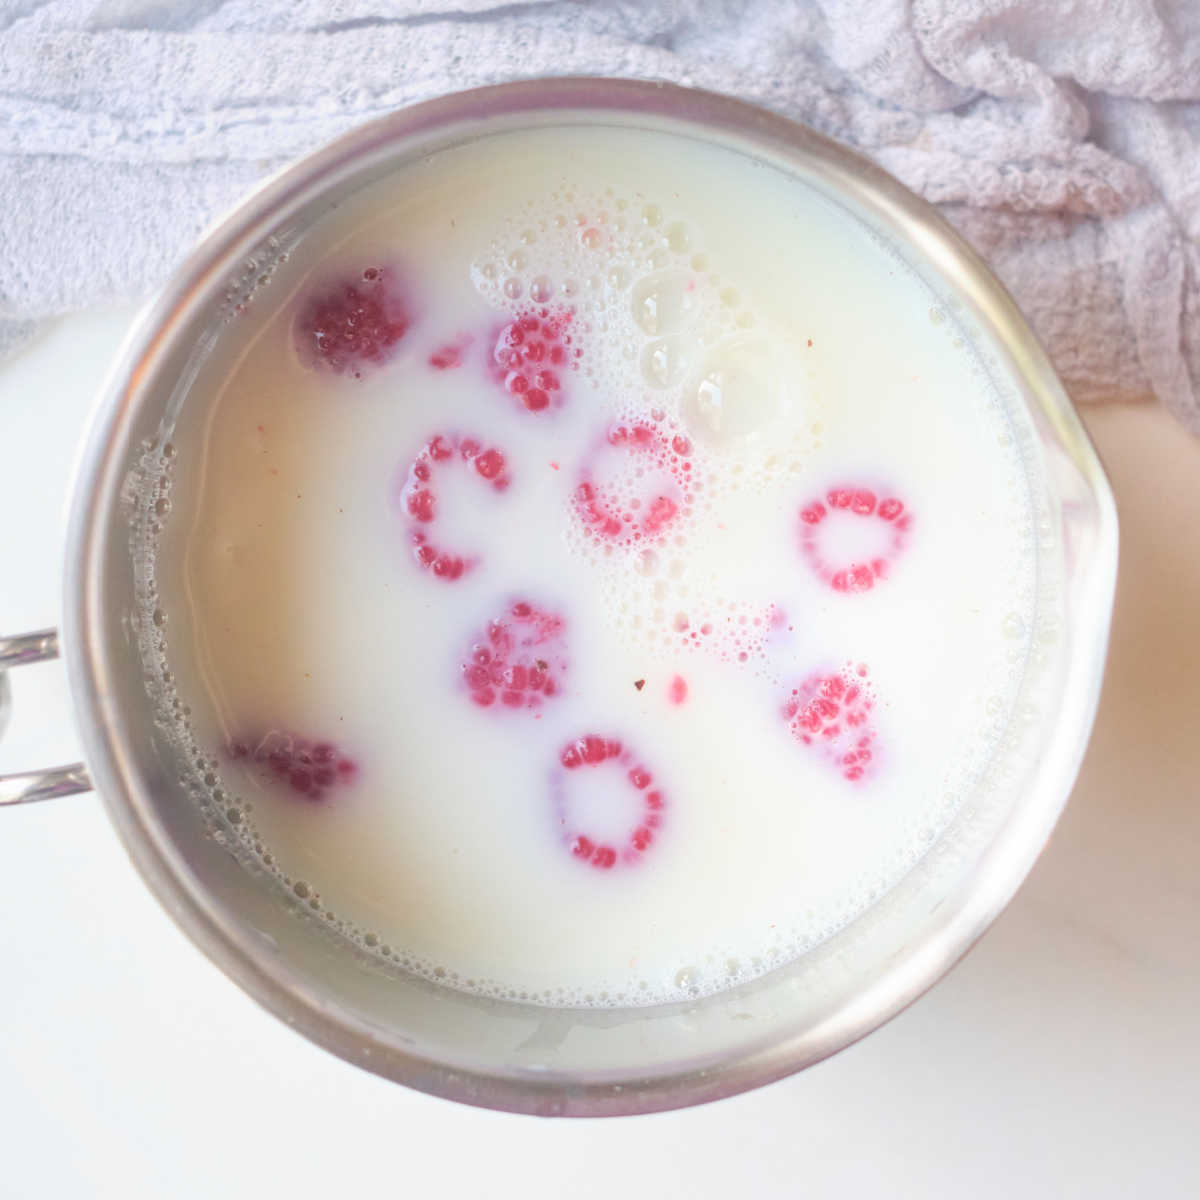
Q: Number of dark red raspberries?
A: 2